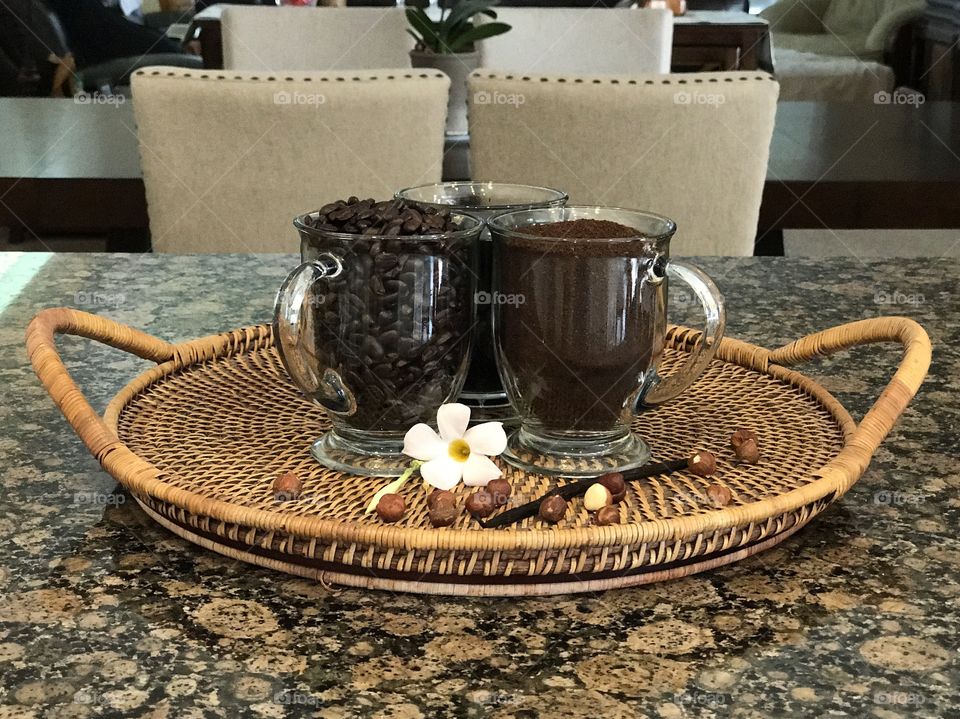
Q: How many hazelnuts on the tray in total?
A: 14